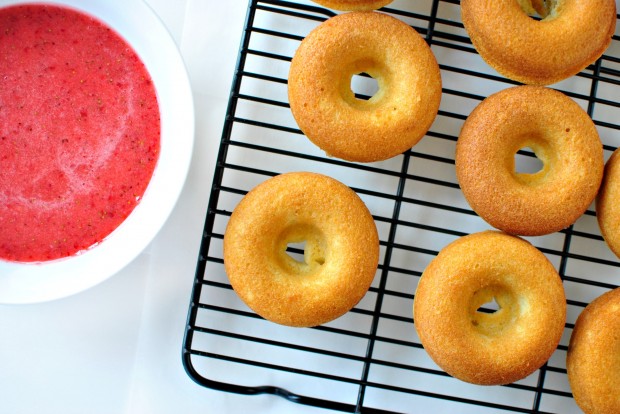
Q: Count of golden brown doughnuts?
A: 8